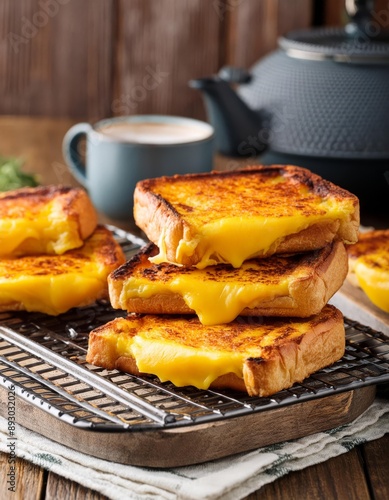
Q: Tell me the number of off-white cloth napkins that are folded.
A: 1